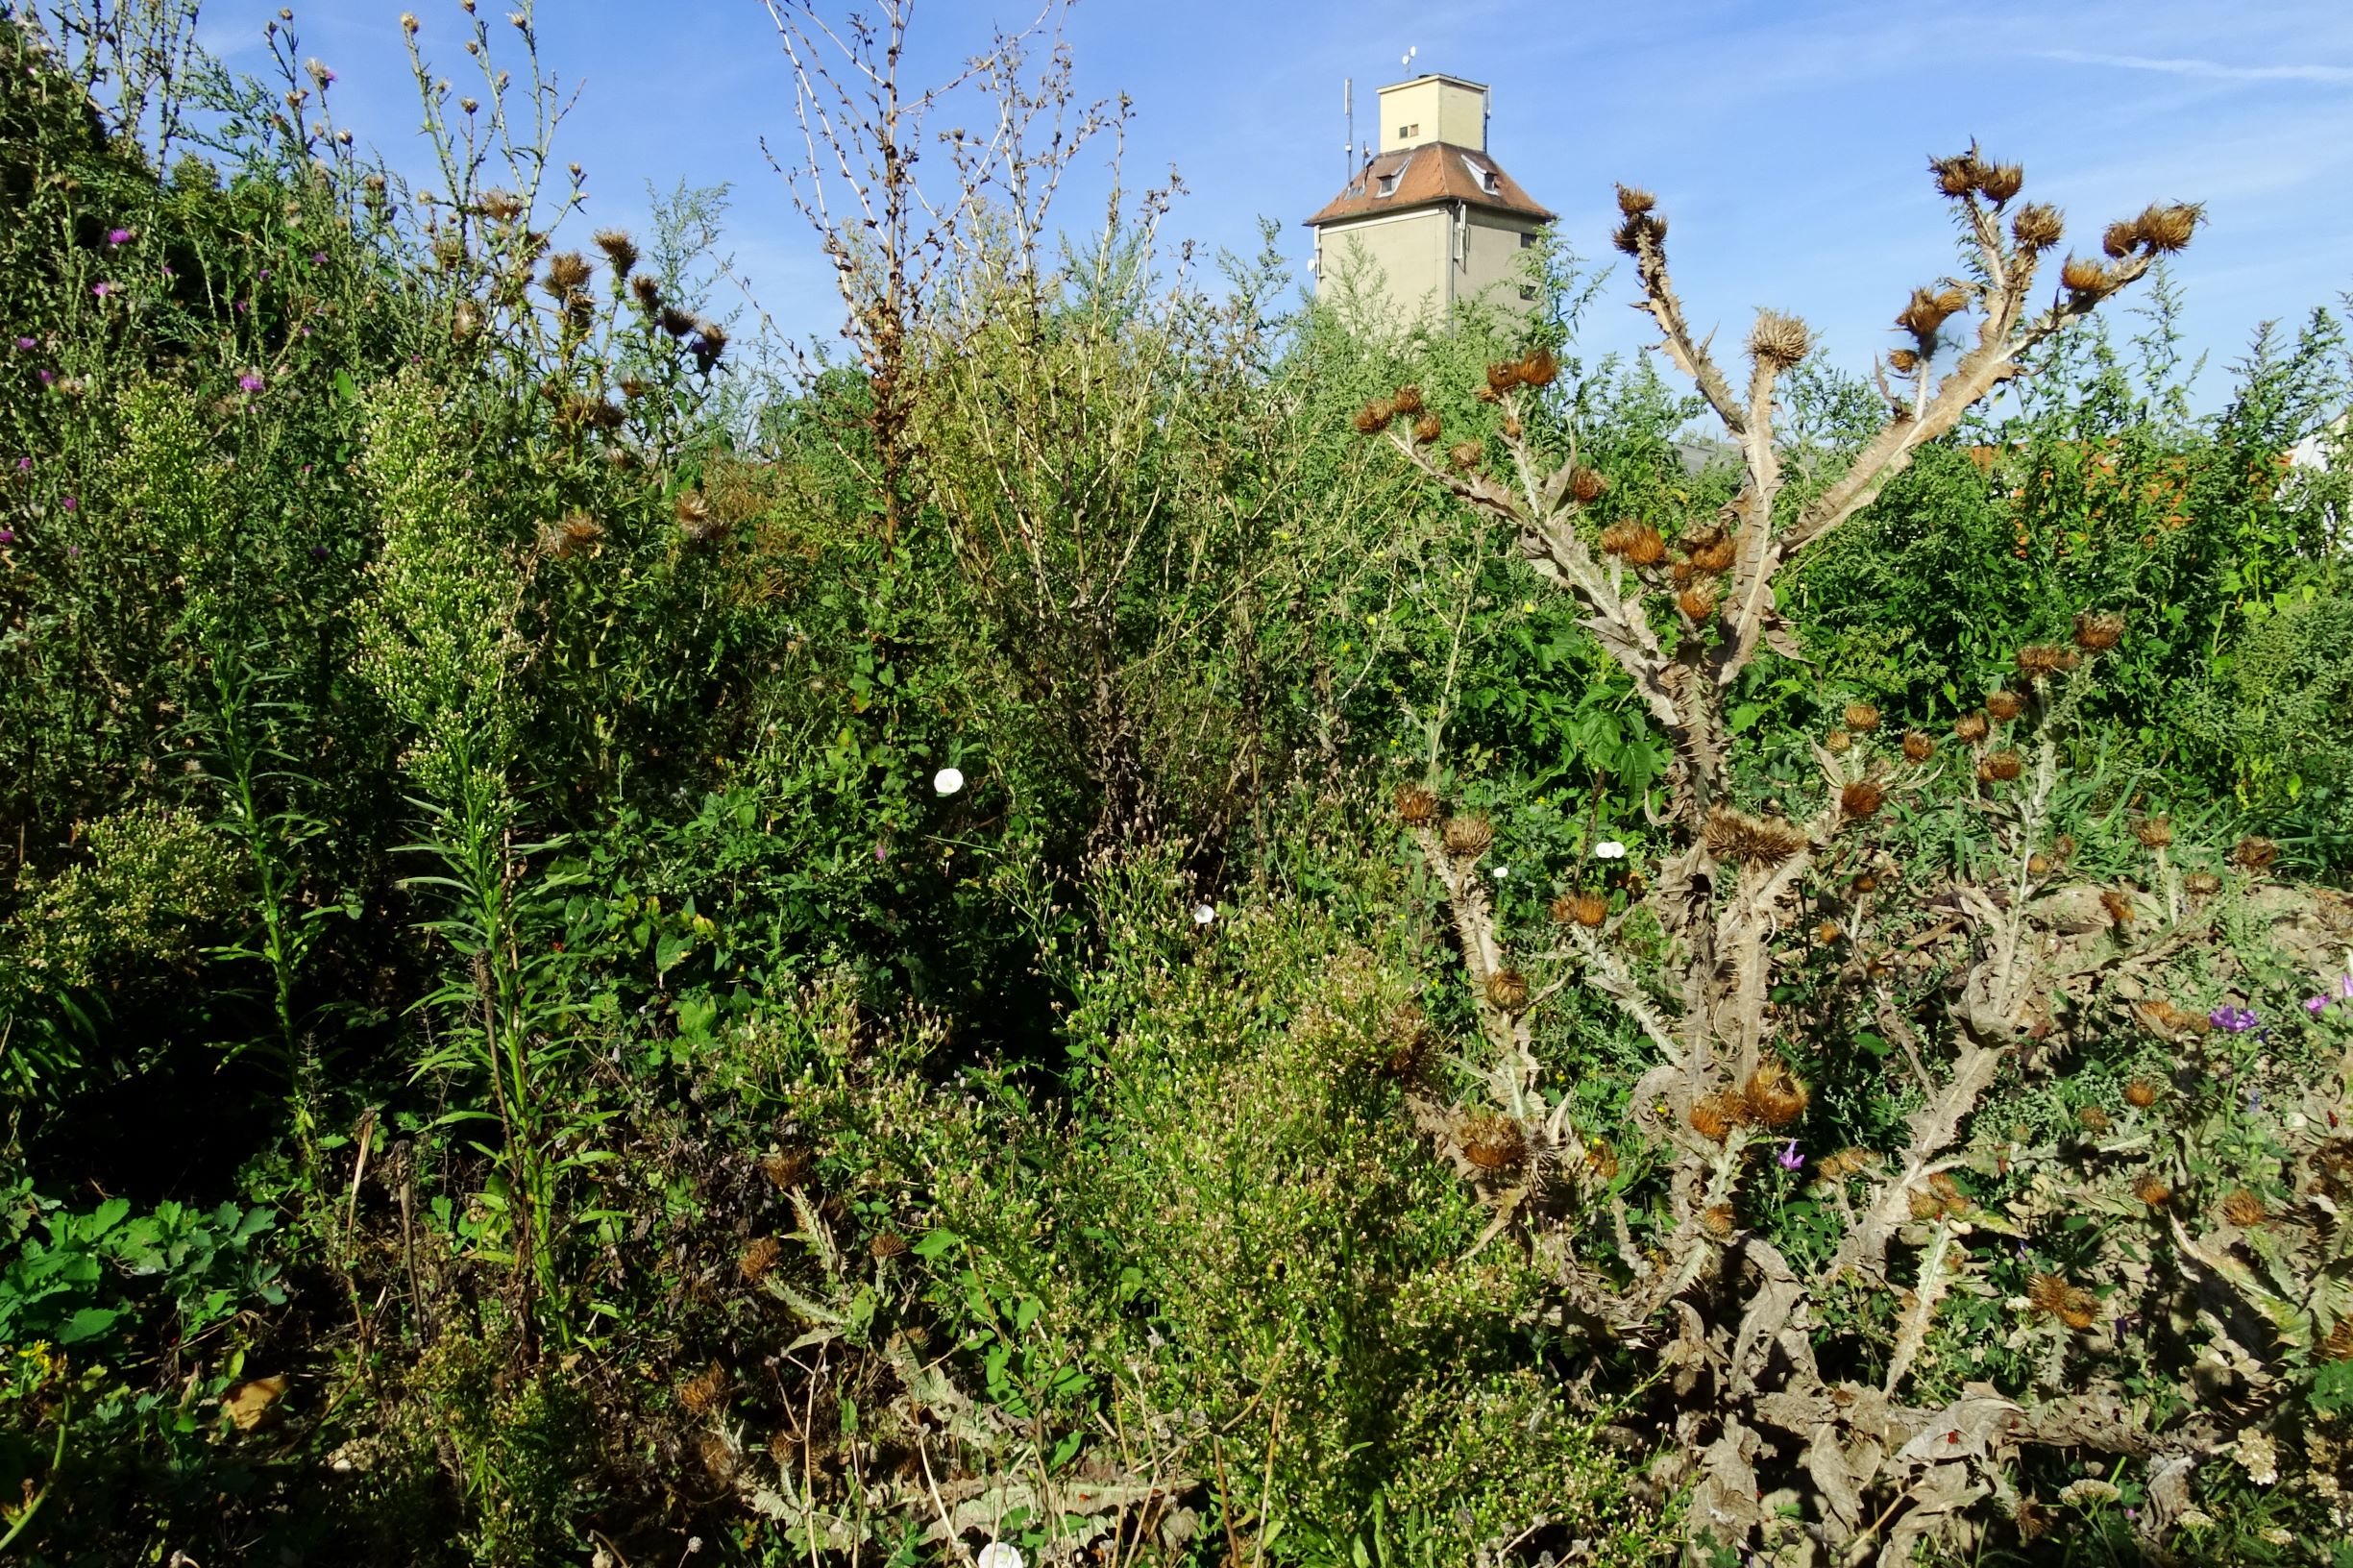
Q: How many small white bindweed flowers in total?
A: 6